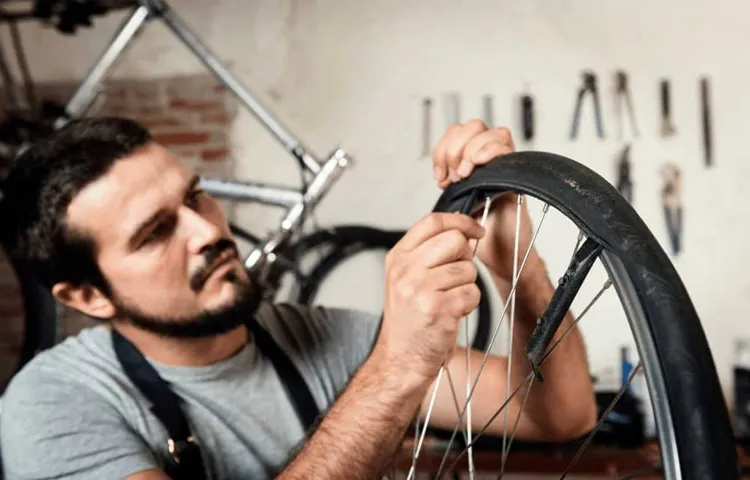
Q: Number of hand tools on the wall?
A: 10